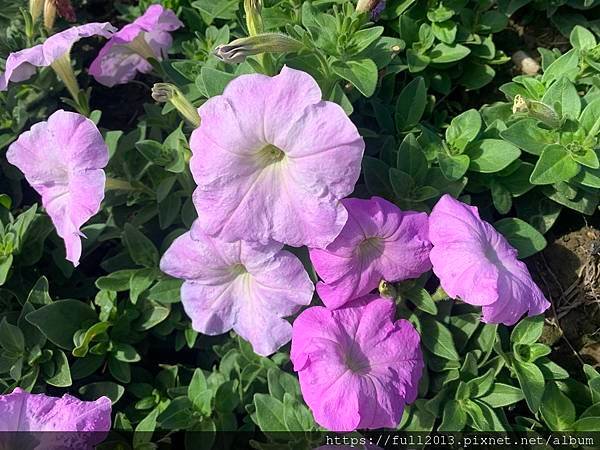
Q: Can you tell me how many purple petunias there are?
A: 9